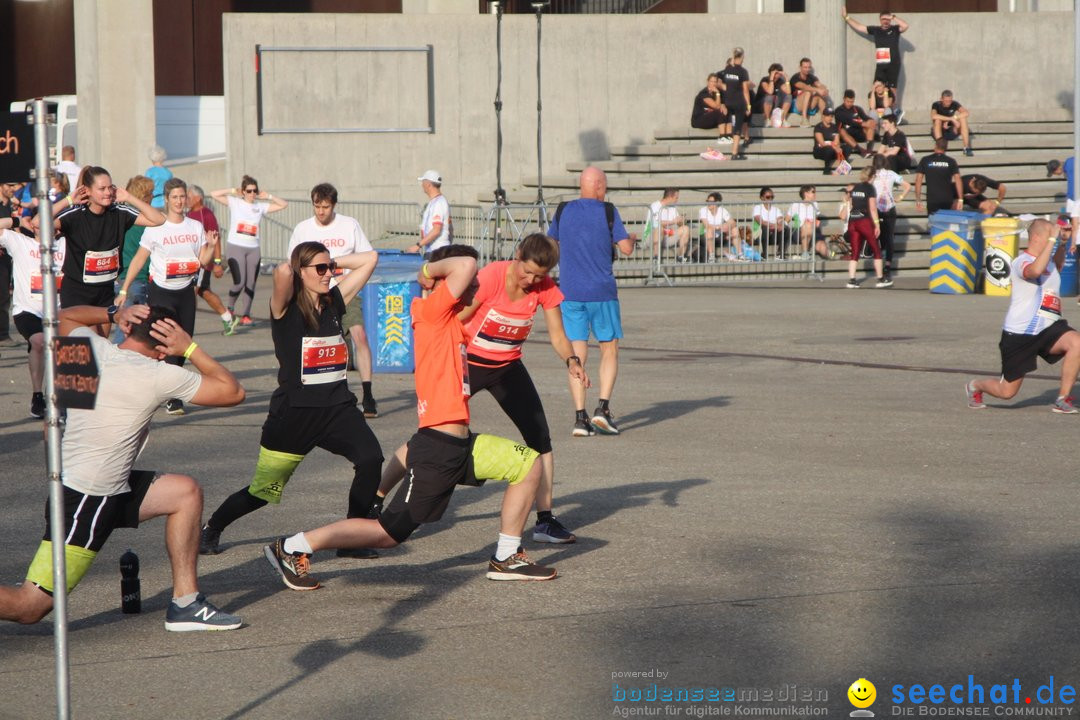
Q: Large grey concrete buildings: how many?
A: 1